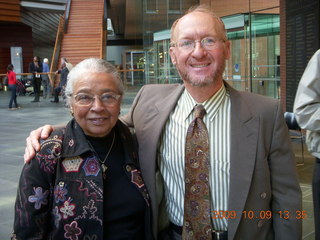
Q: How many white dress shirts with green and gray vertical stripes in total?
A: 1